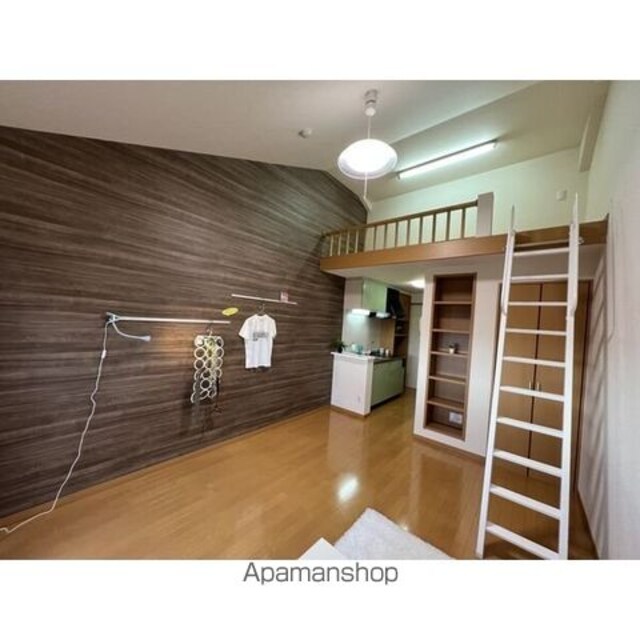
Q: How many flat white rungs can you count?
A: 10